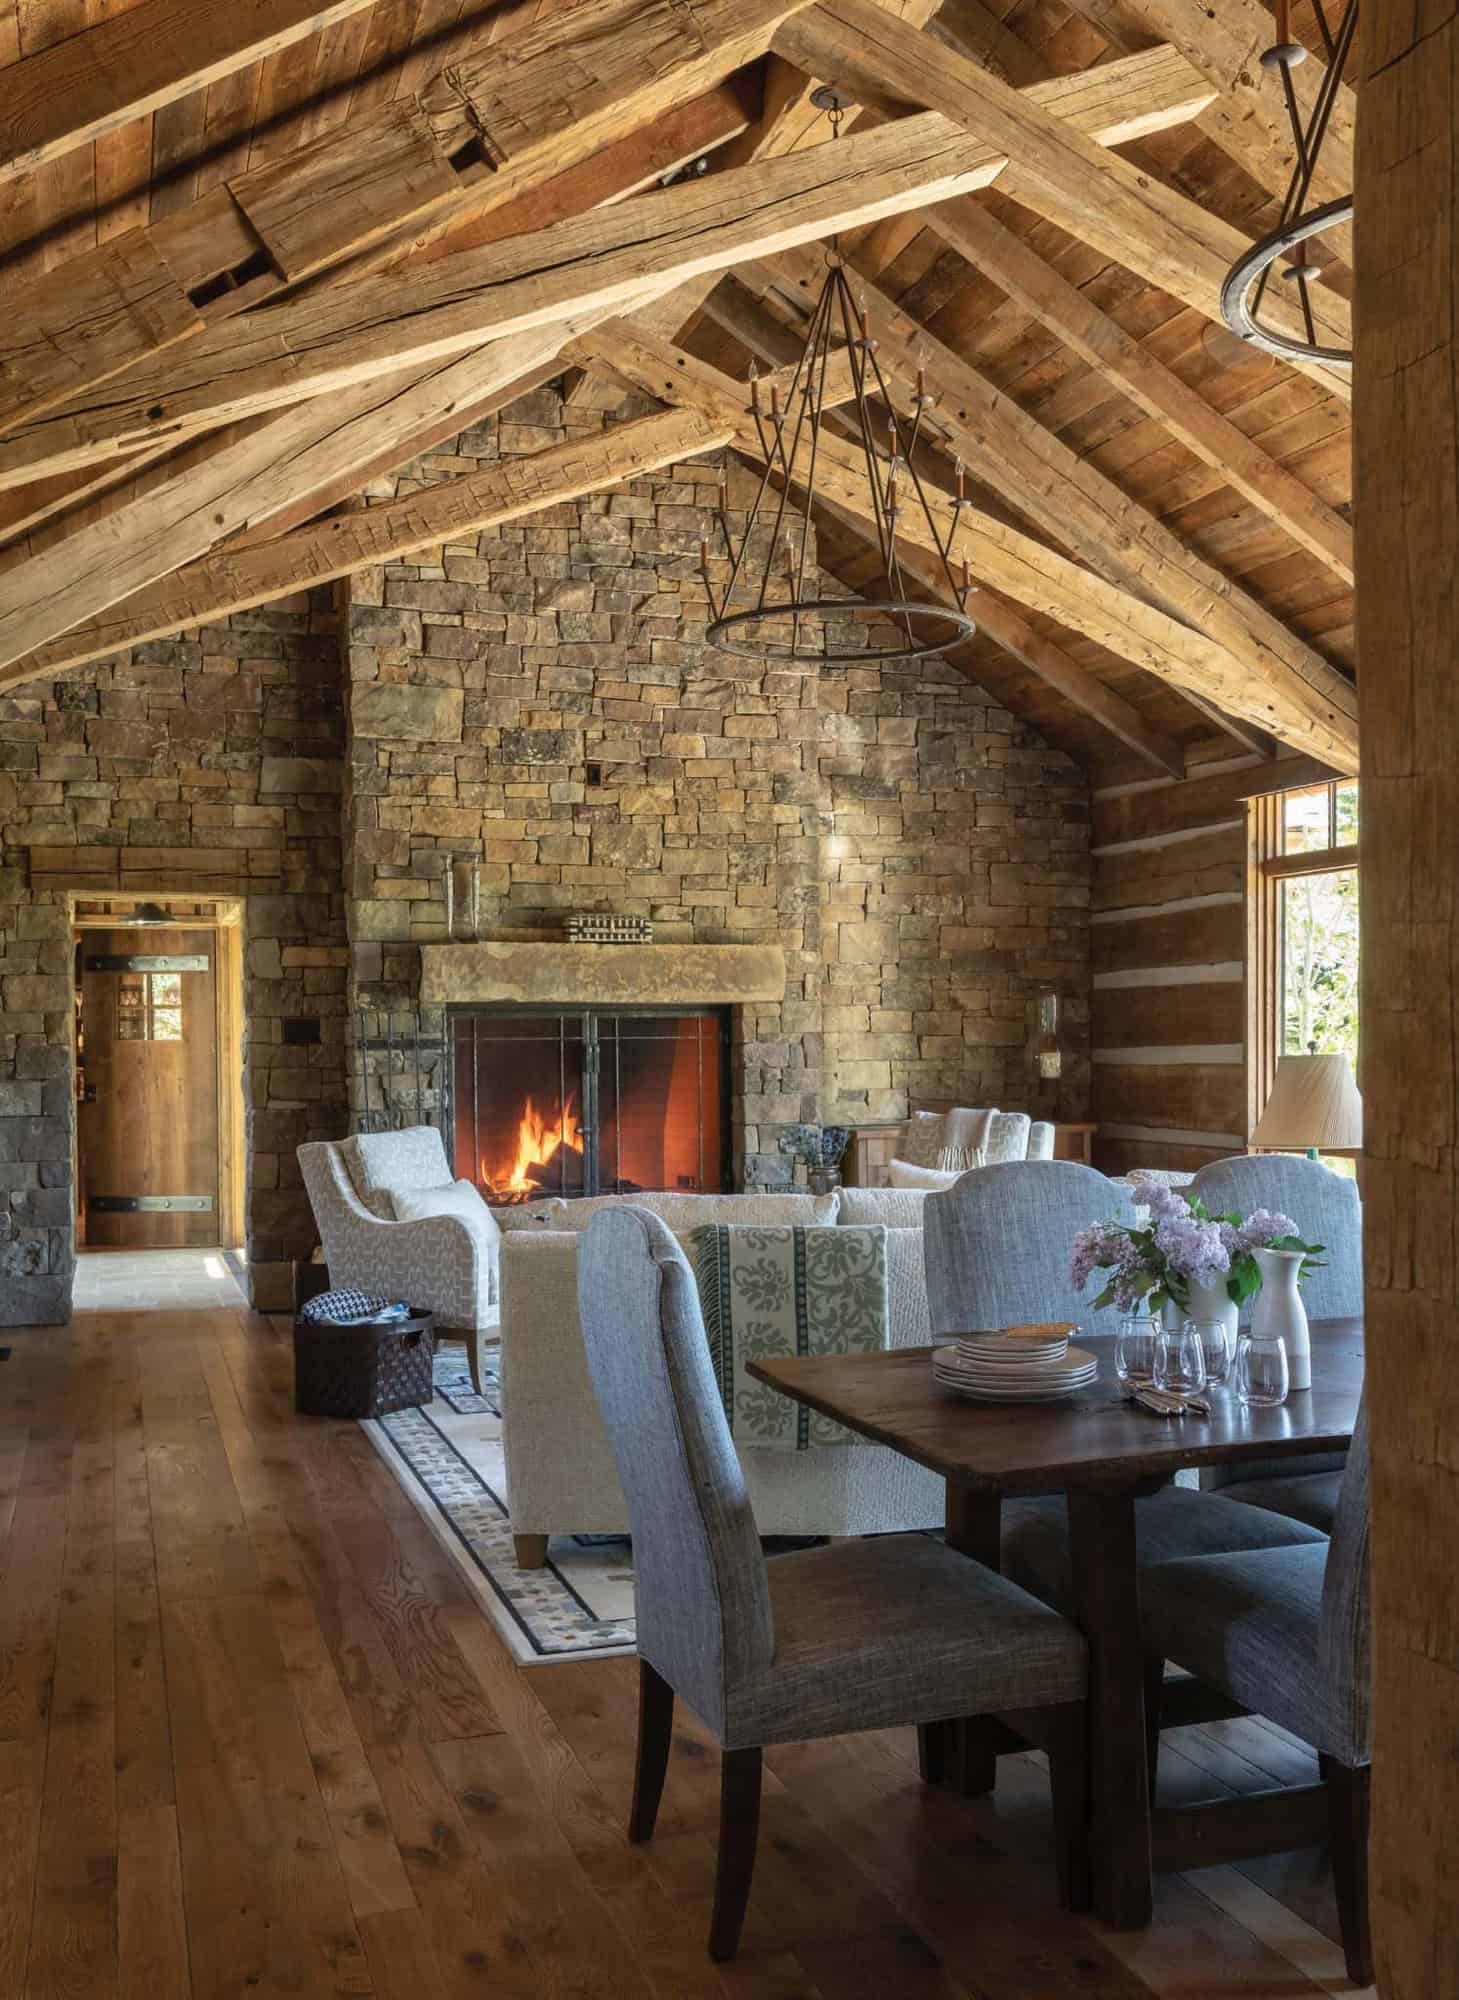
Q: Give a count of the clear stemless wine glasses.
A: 4